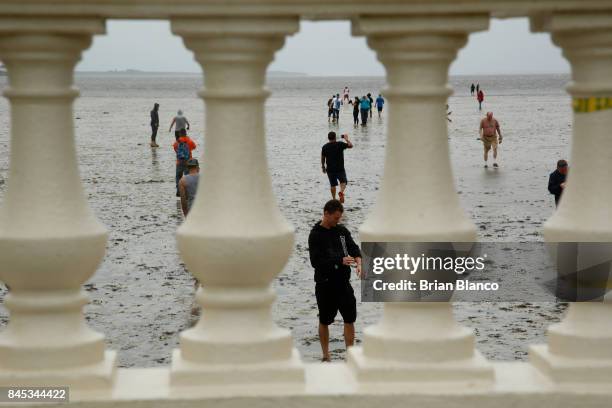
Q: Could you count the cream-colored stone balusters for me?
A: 4